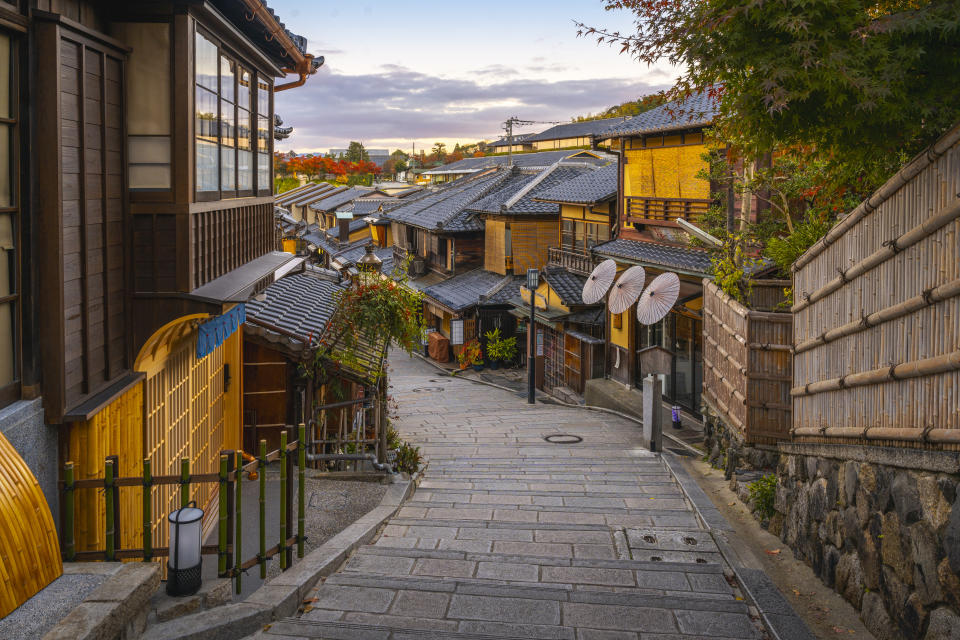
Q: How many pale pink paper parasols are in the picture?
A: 3